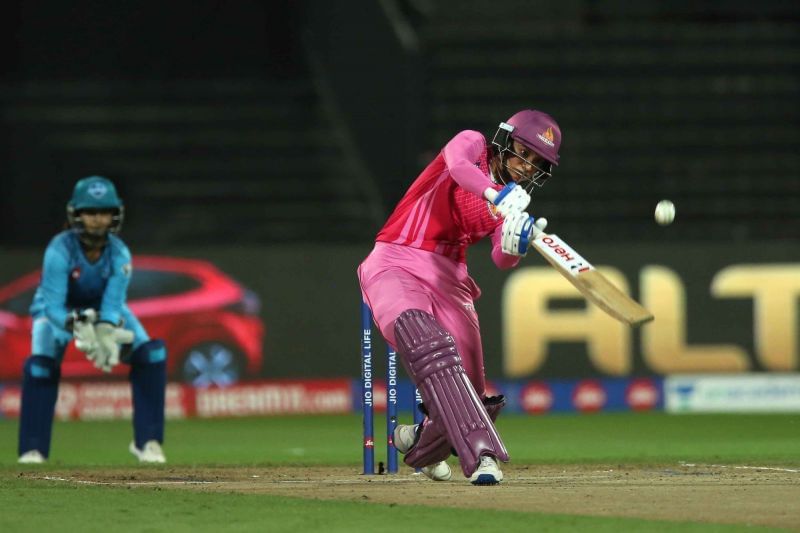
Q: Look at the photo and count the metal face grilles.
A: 2